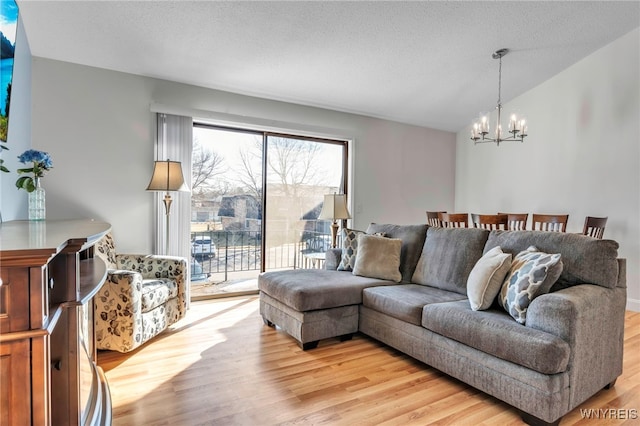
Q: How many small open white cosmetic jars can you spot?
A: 0